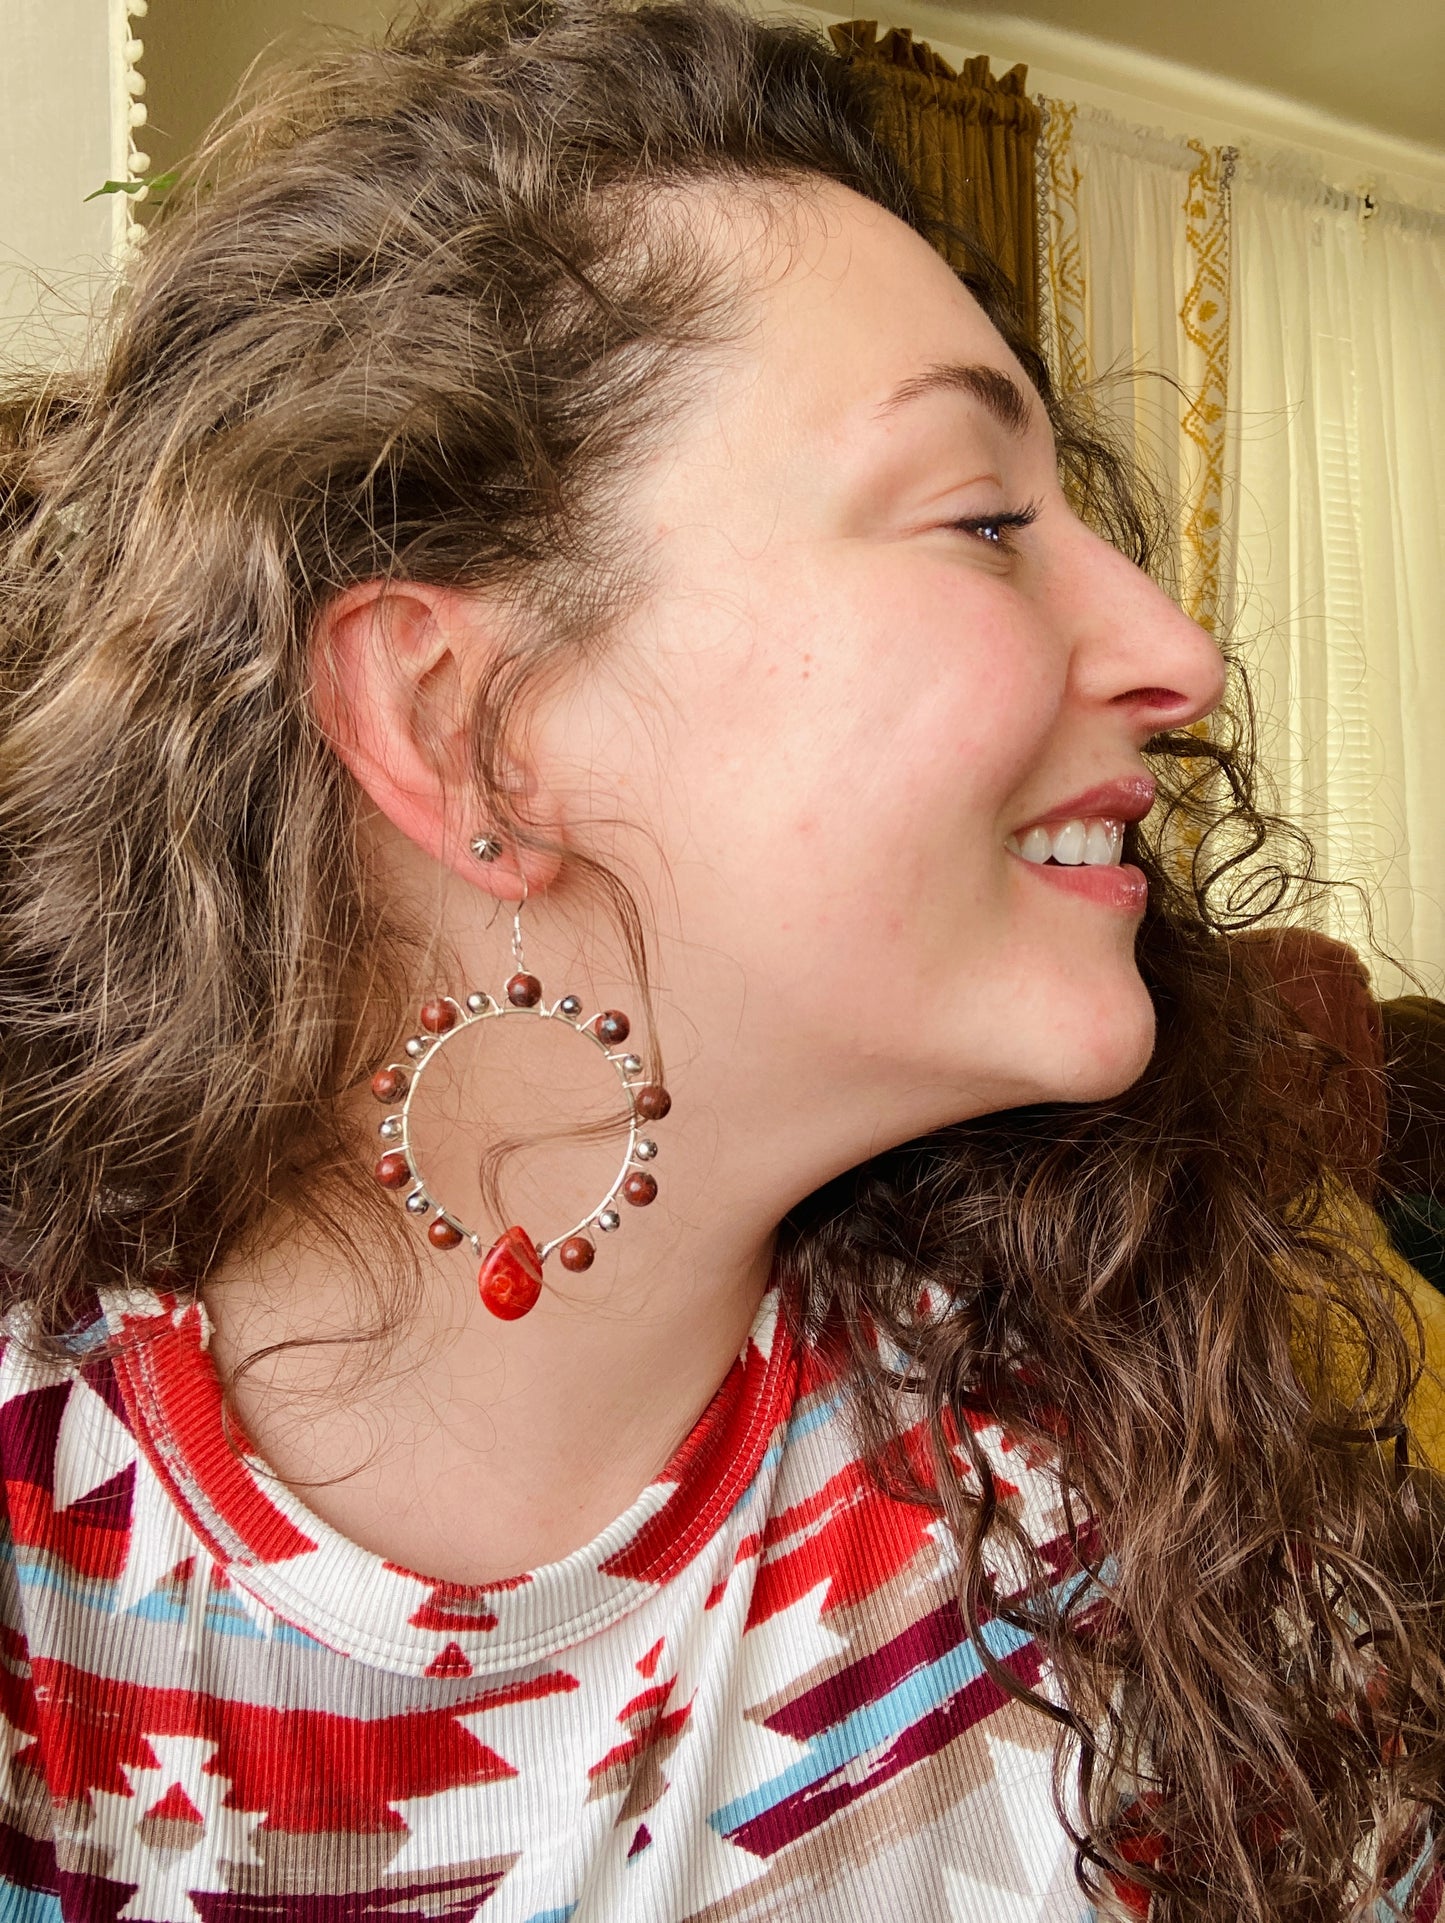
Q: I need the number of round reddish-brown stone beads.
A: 9